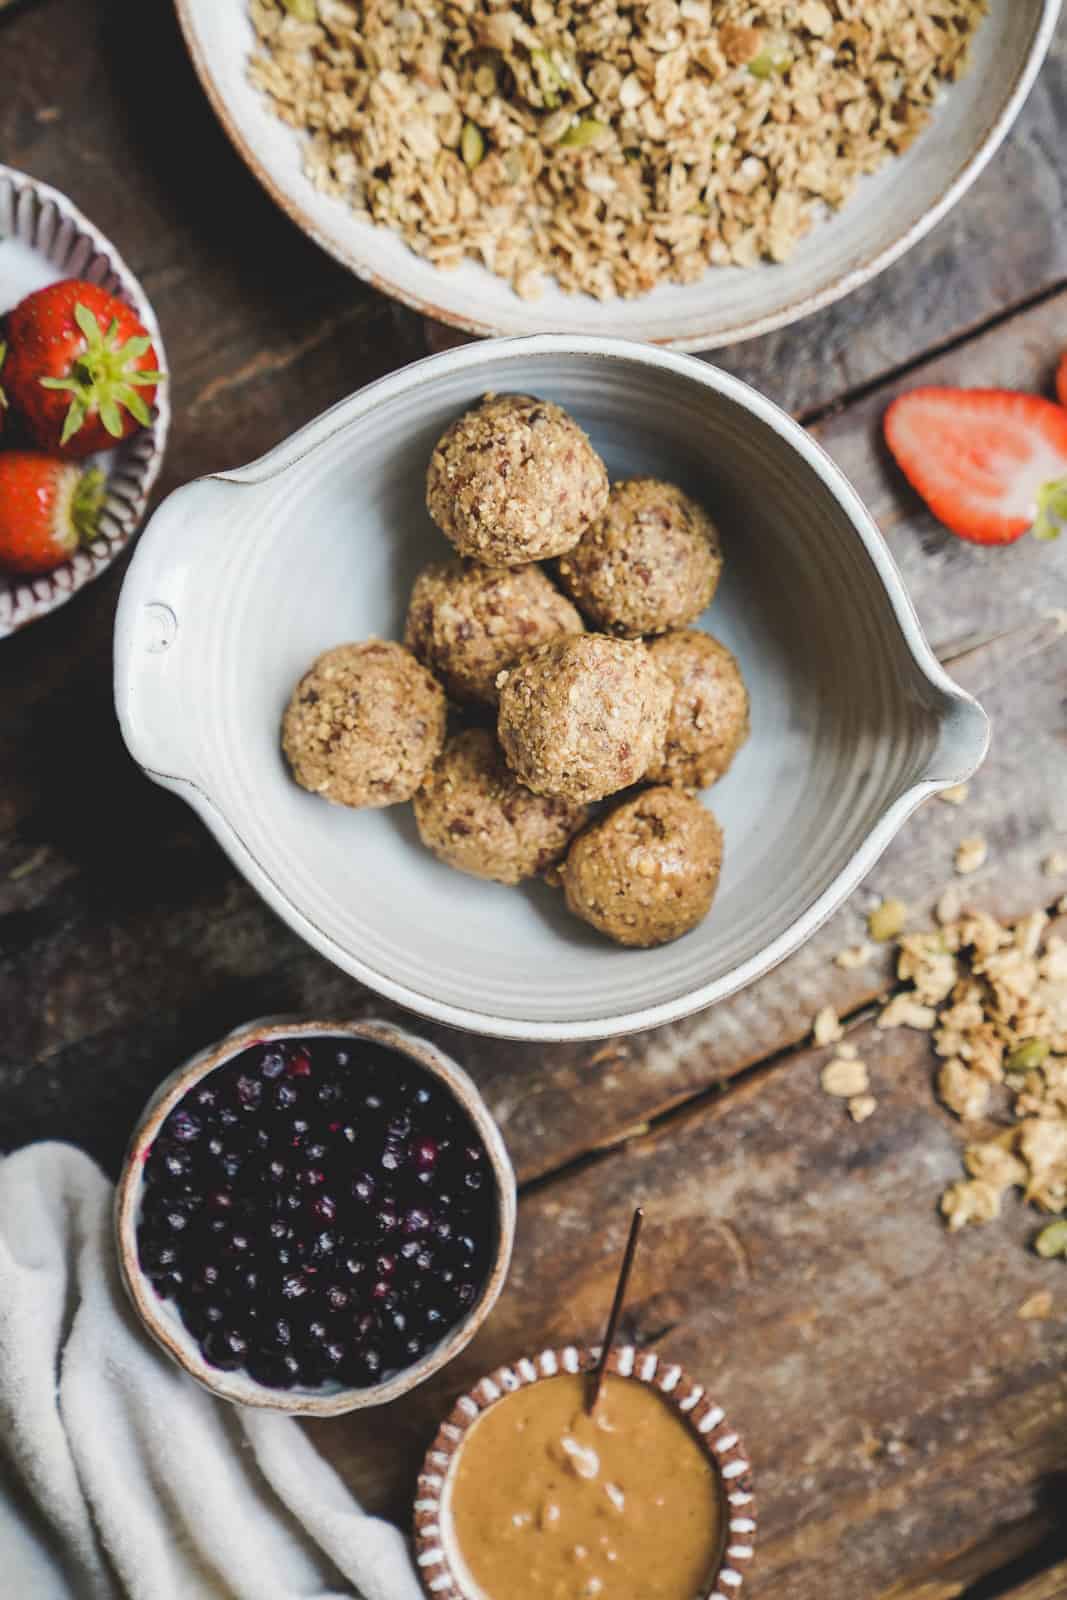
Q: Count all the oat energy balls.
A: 8